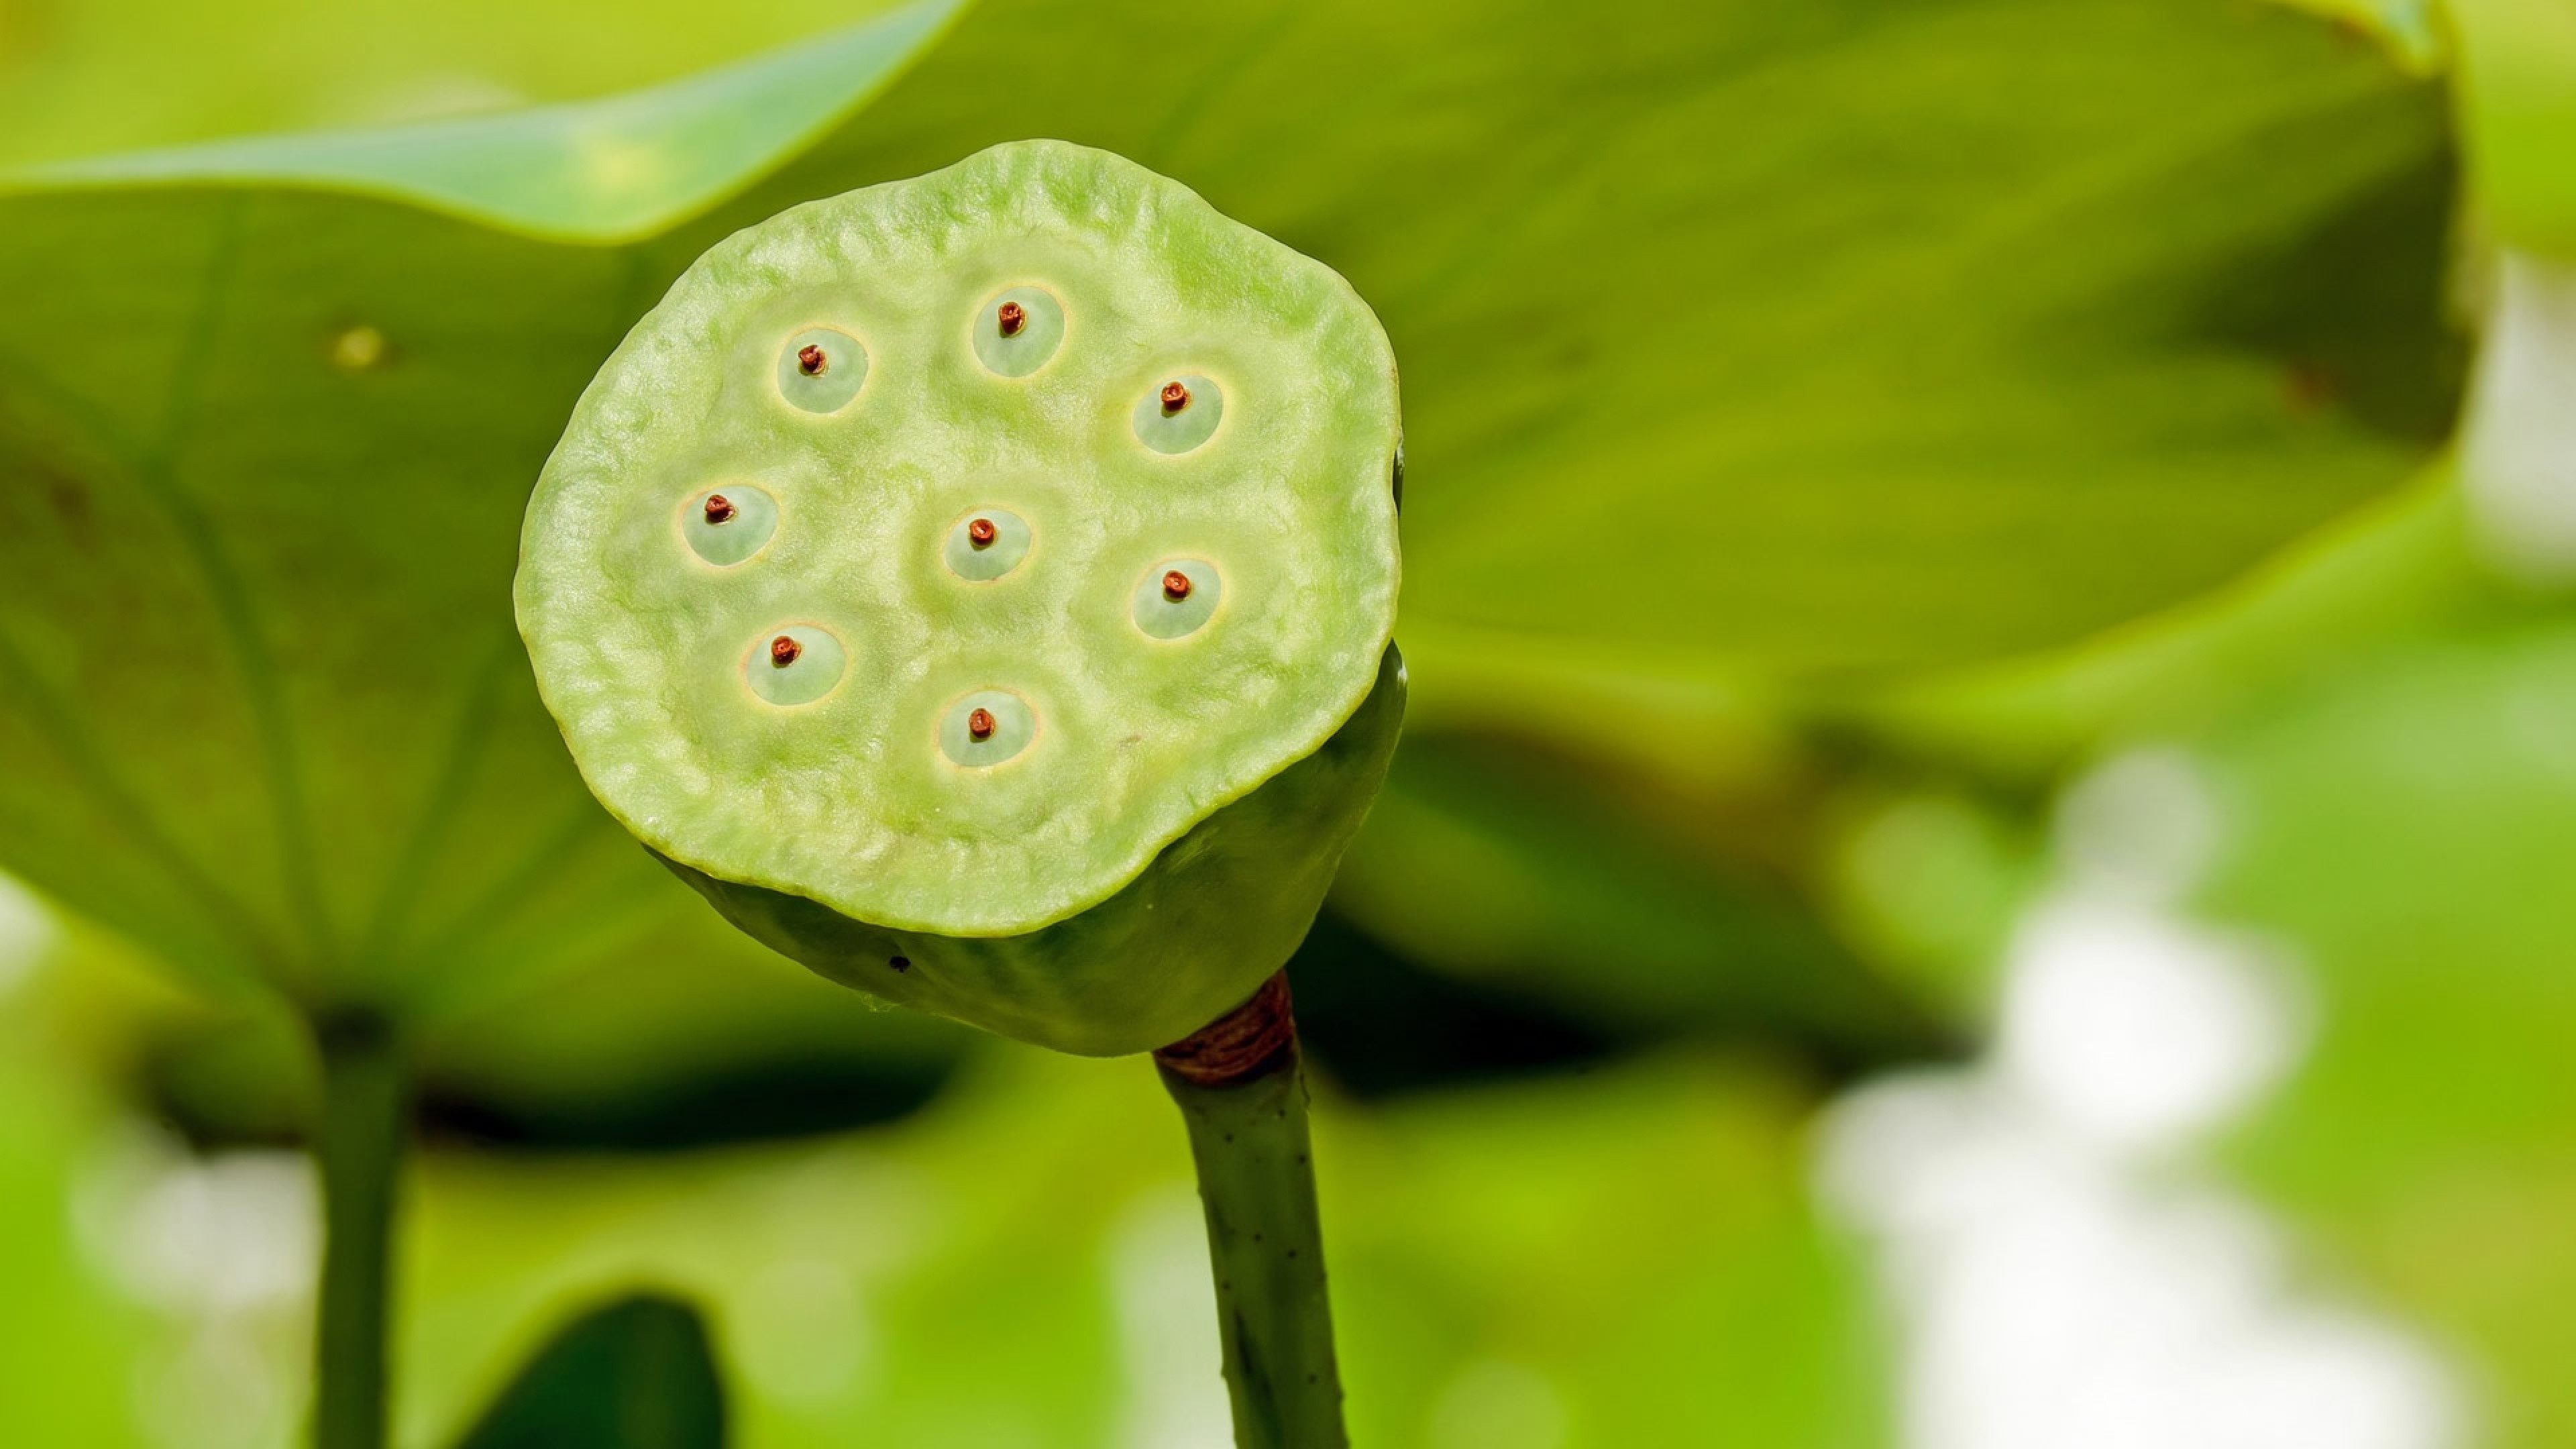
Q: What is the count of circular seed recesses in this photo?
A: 8